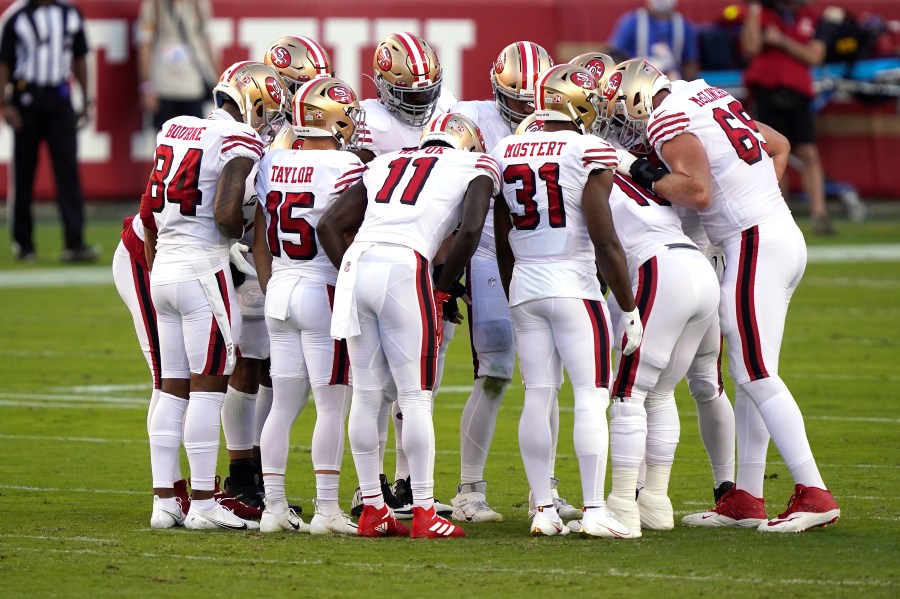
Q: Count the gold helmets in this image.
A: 11